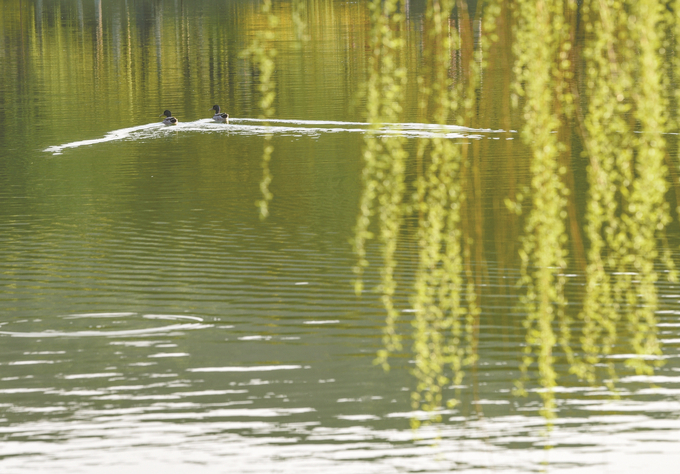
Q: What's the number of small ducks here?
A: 2